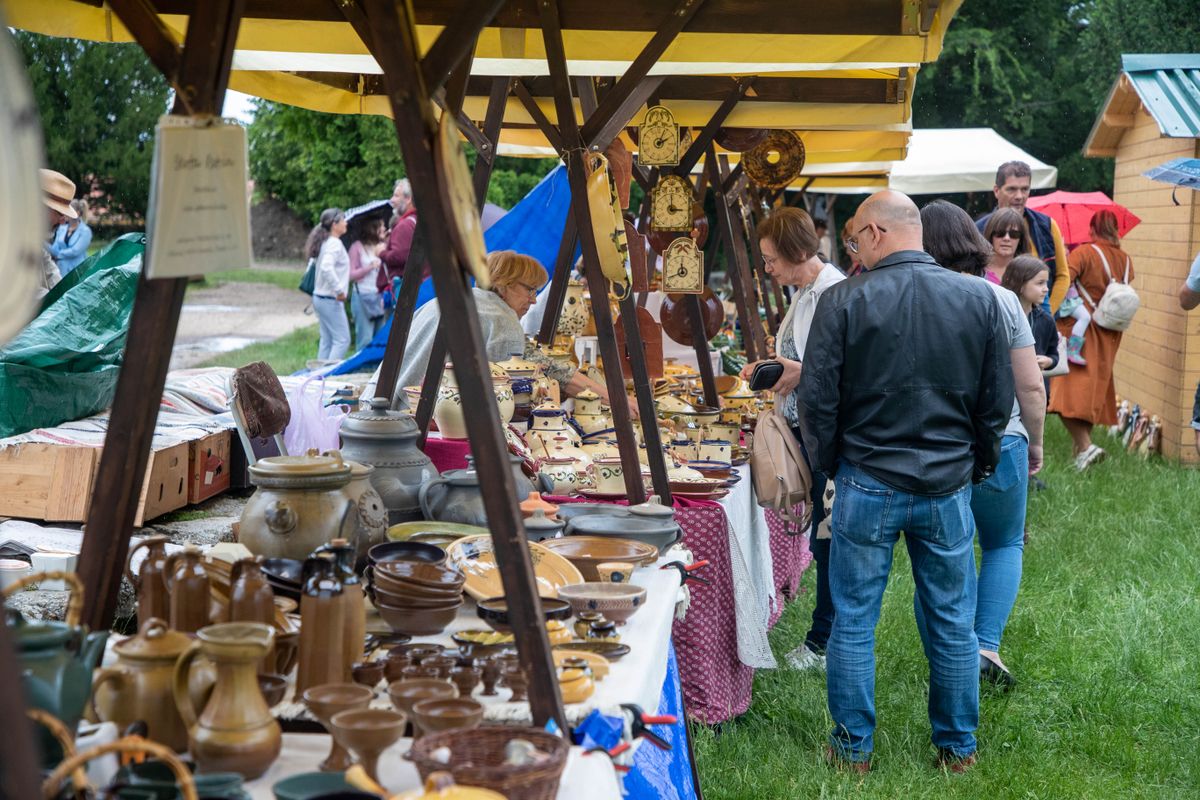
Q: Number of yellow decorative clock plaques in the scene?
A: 3